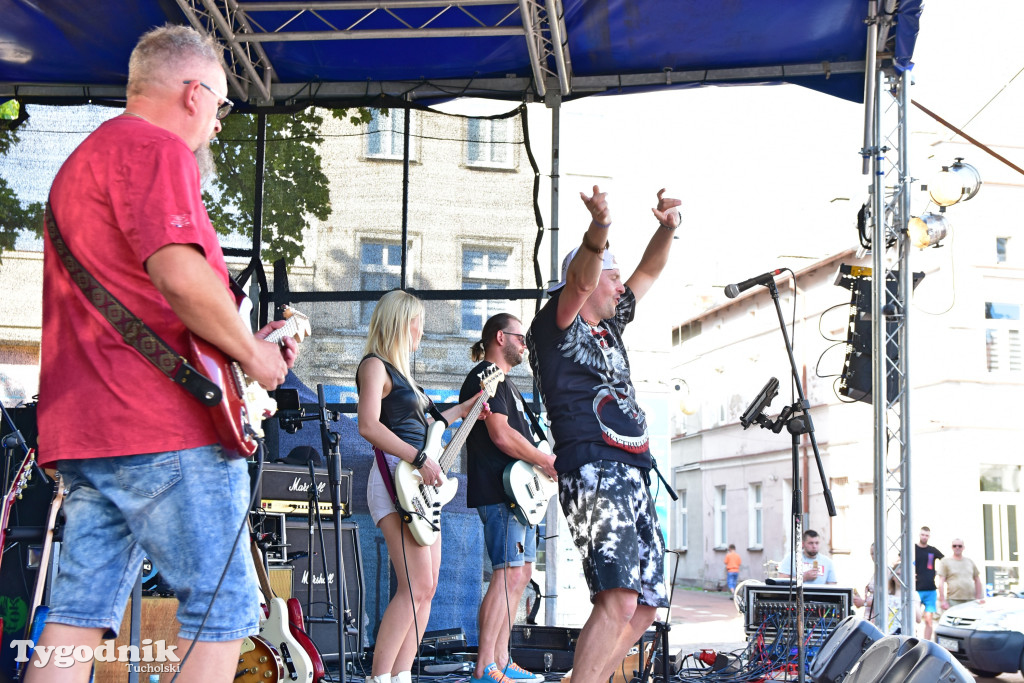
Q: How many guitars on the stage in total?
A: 8